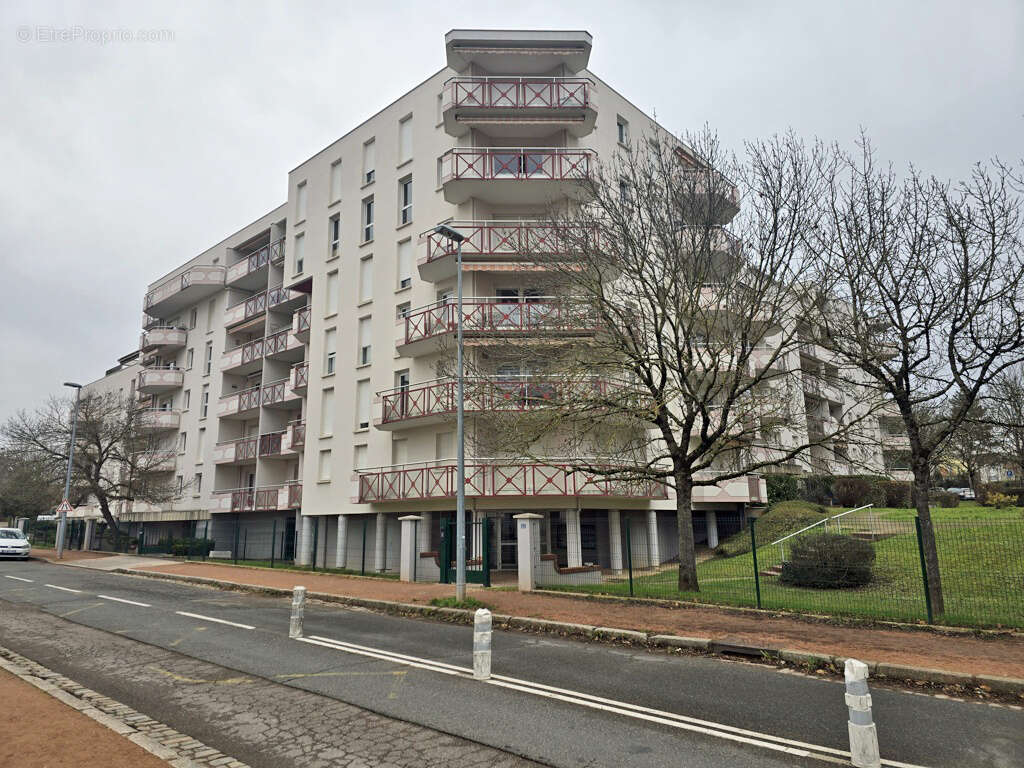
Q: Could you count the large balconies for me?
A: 6